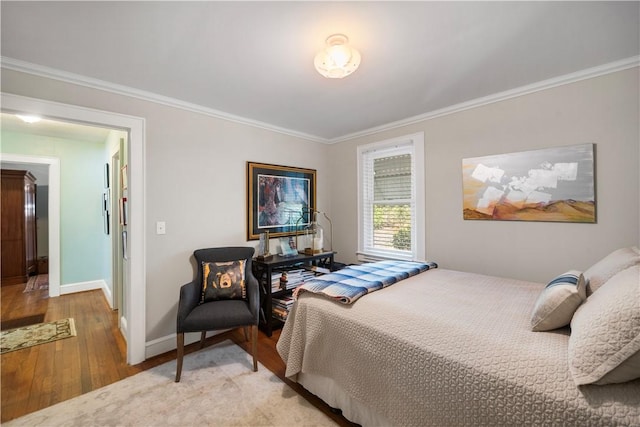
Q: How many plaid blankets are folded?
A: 1